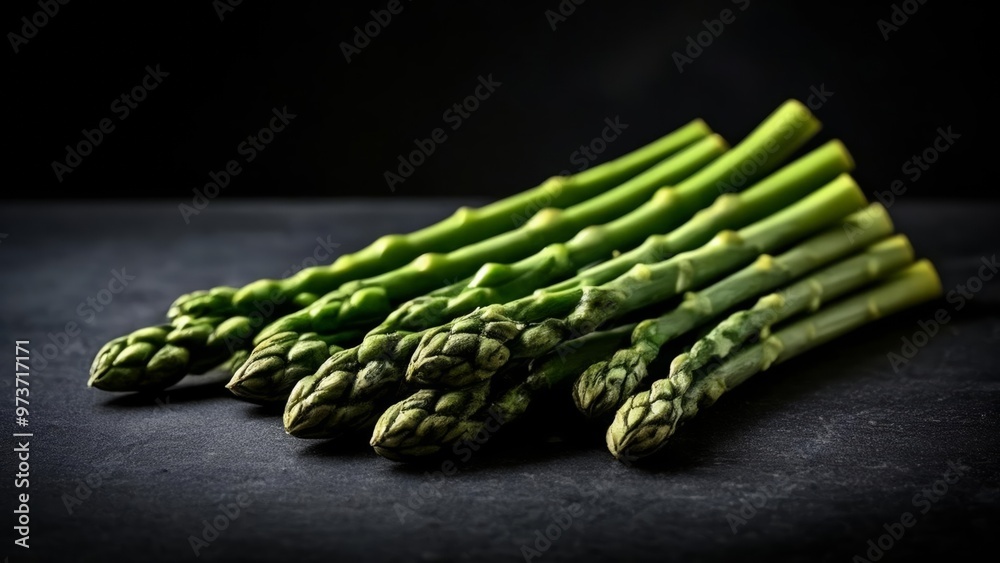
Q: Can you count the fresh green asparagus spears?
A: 8